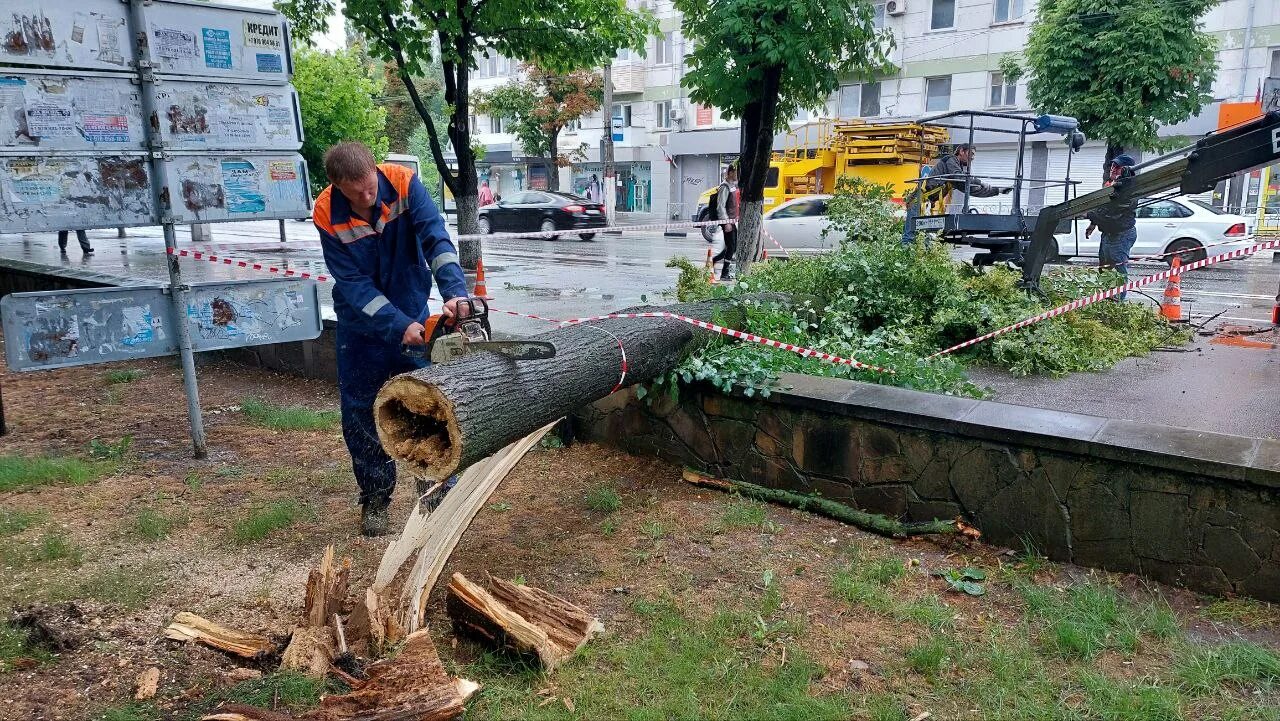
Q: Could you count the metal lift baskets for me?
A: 1